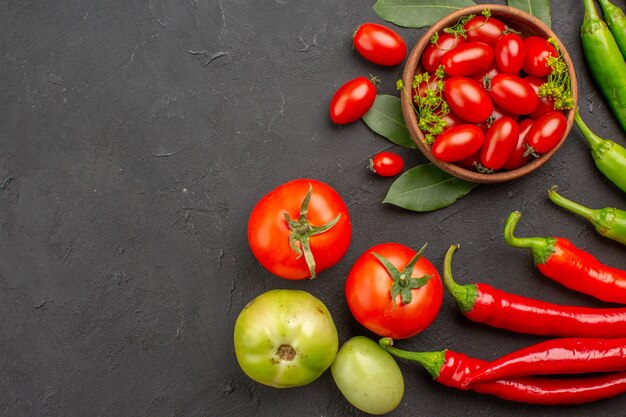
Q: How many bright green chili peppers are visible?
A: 4